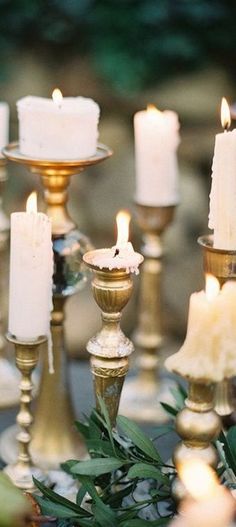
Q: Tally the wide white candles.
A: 1